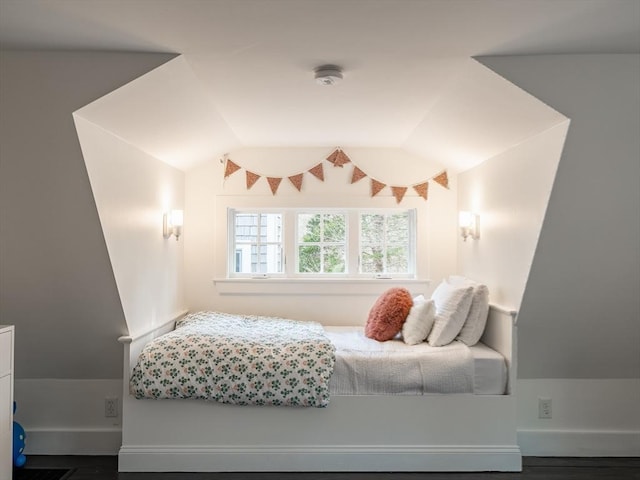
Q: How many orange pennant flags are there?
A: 12